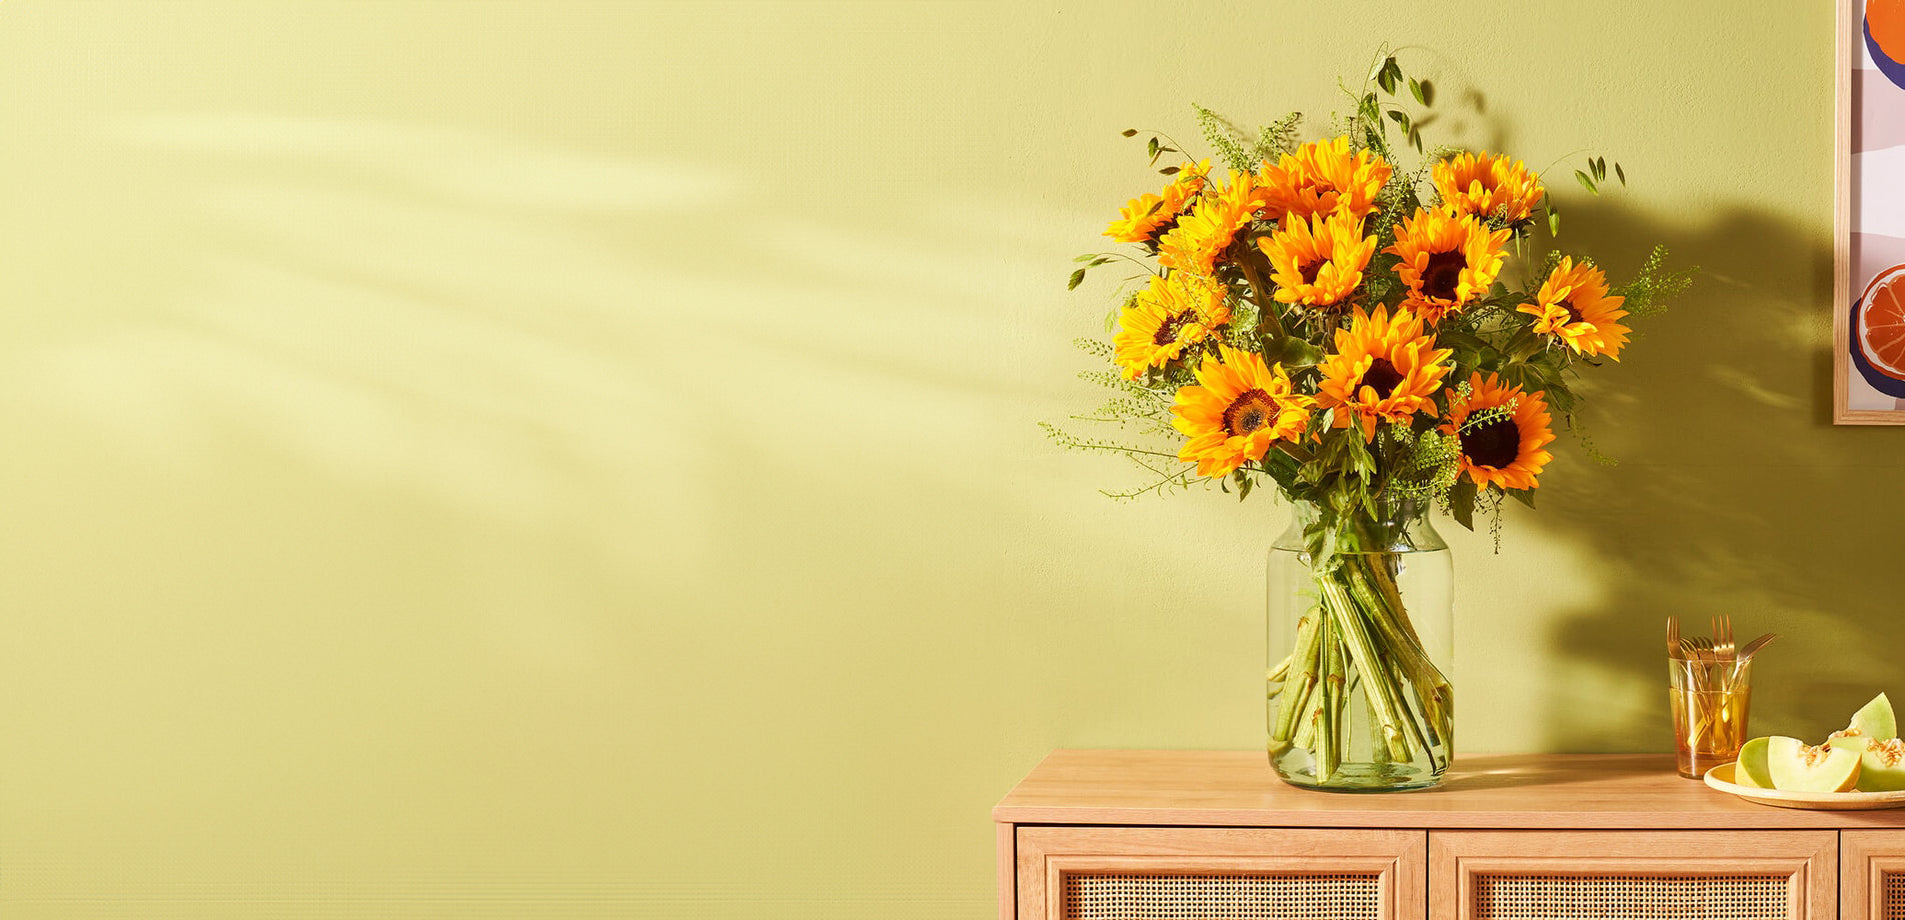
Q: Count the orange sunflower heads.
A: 11